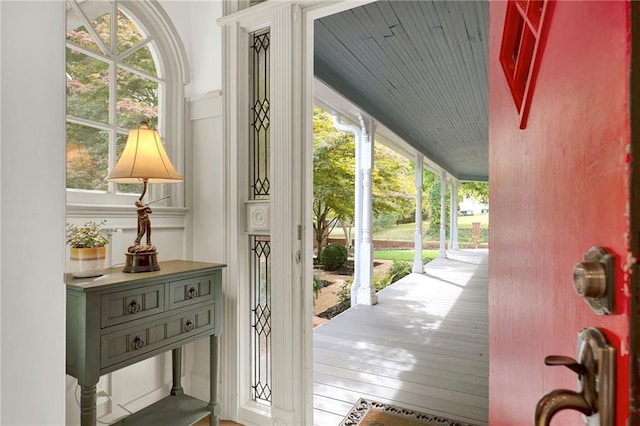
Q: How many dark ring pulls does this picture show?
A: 4